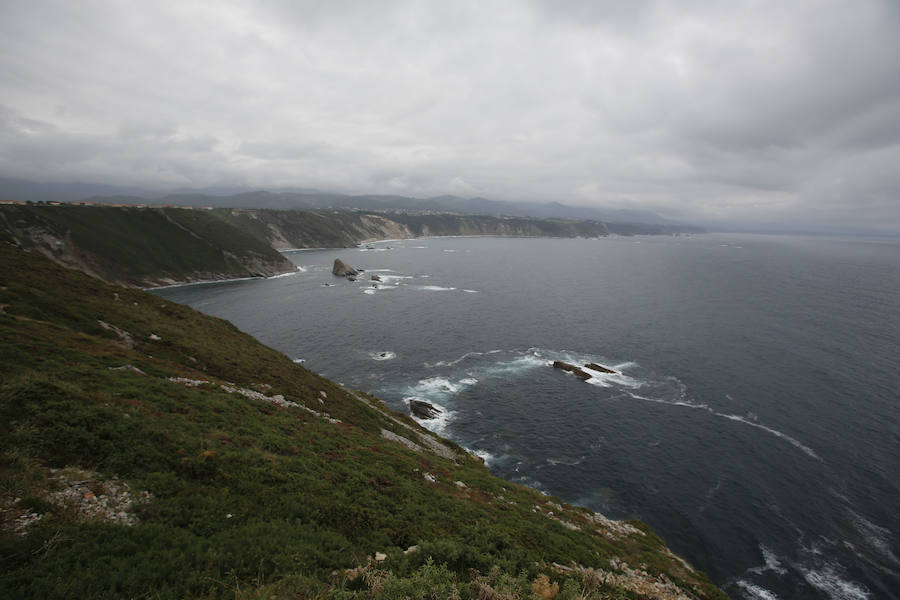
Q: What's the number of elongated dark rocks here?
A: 2